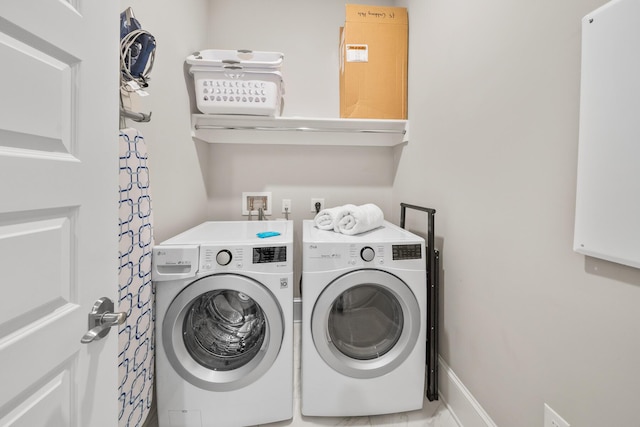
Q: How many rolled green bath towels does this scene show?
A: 0